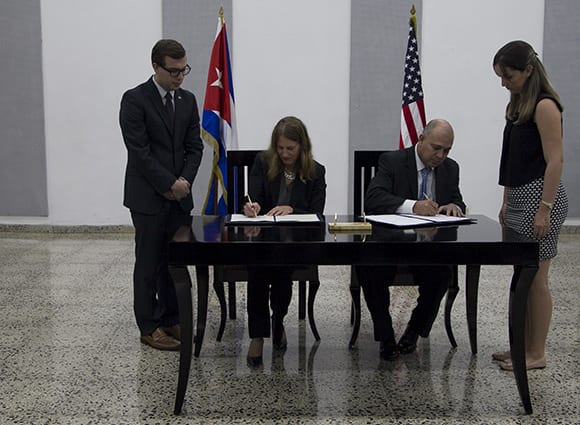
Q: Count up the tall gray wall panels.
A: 4